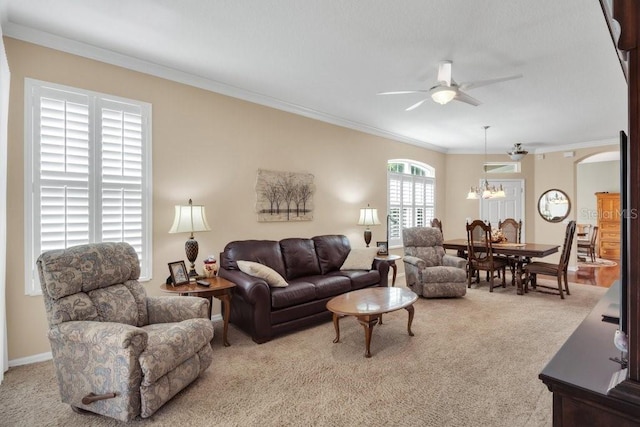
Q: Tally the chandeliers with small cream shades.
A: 1